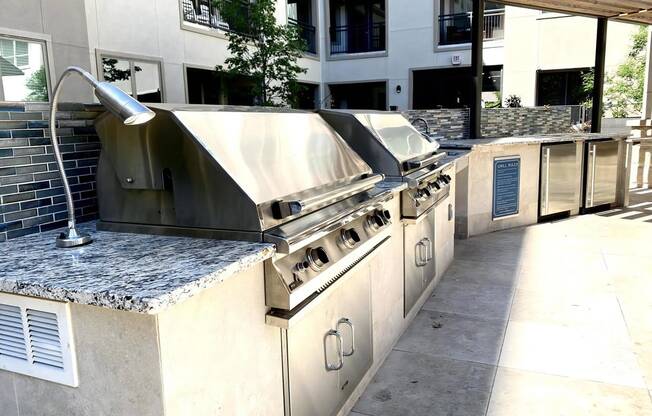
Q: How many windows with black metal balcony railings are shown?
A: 4